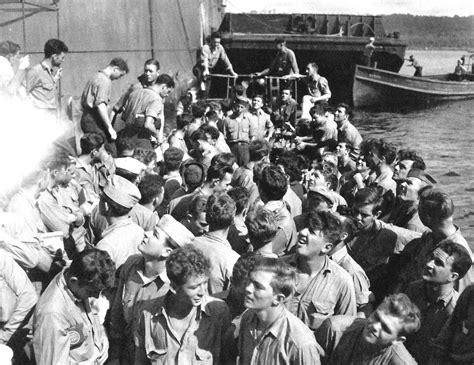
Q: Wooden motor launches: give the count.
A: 1